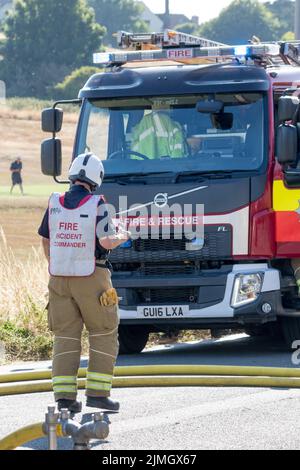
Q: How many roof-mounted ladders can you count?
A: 1